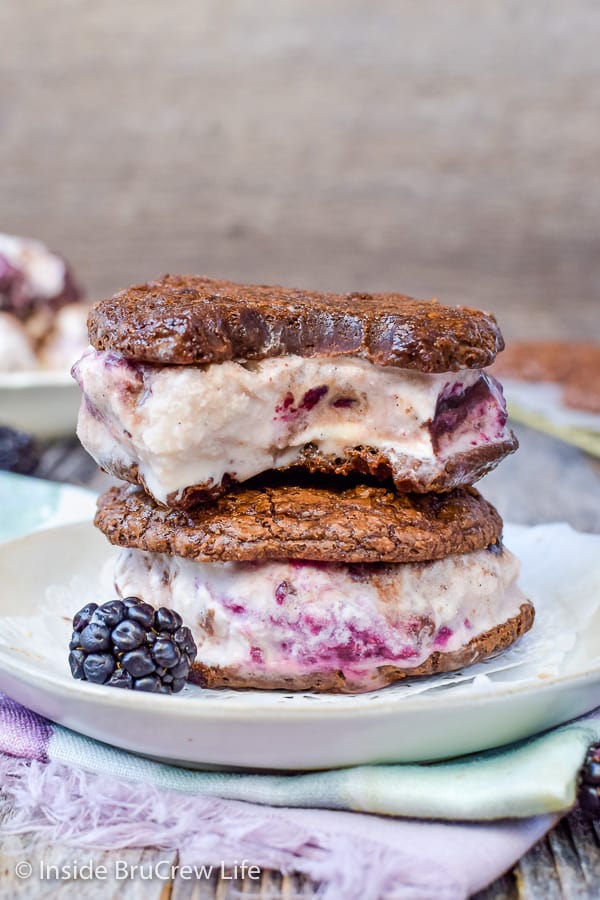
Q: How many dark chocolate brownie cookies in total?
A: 4